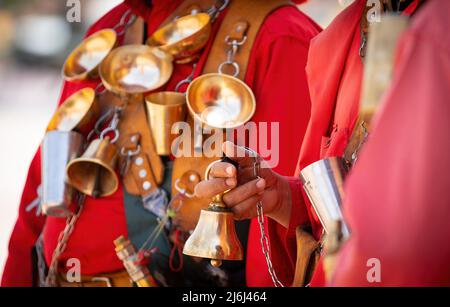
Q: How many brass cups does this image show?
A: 6